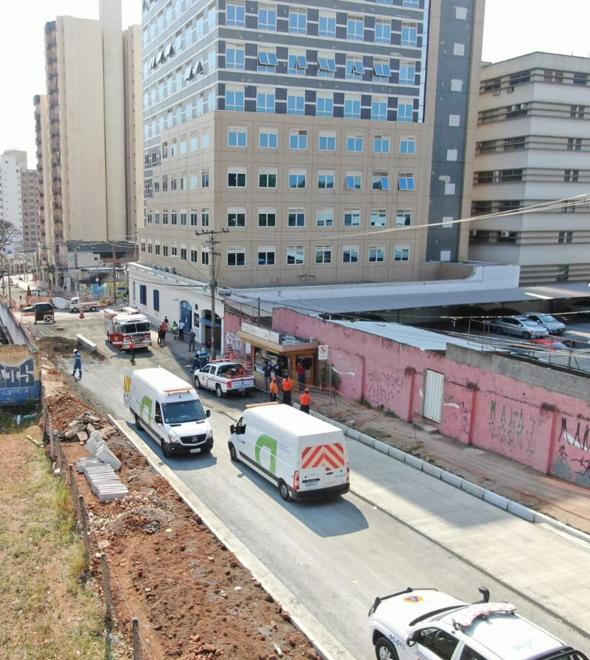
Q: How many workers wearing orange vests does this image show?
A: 3